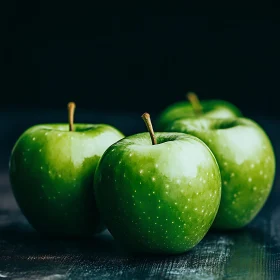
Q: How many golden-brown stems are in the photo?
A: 3